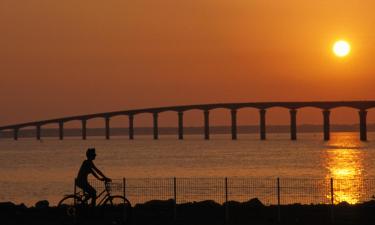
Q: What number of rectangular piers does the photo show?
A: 14